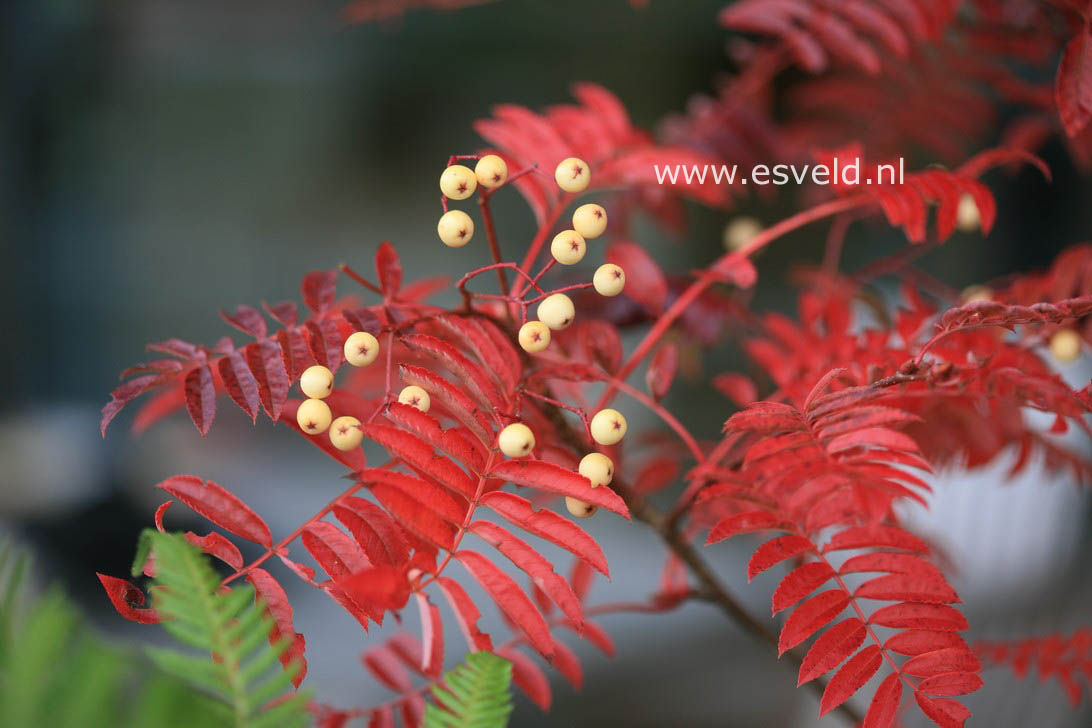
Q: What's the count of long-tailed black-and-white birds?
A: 0